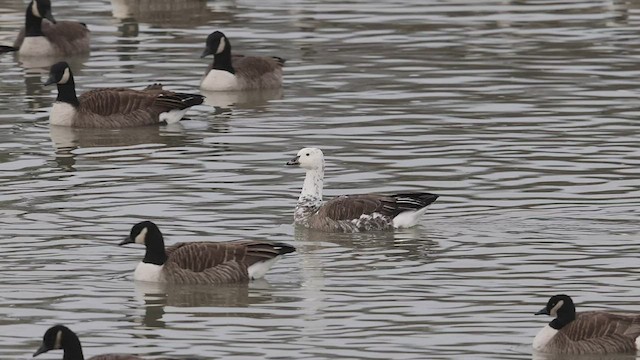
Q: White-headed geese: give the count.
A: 1